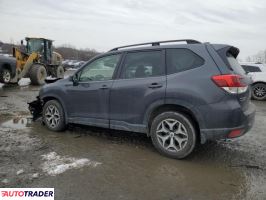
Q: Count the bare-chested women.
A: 0